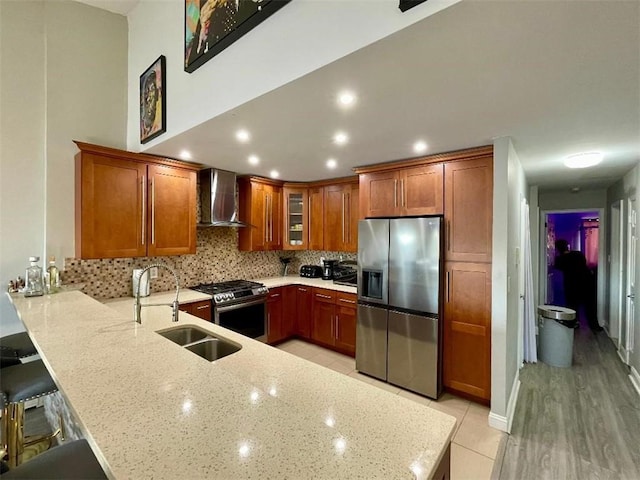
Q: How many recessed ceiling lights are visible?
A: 8